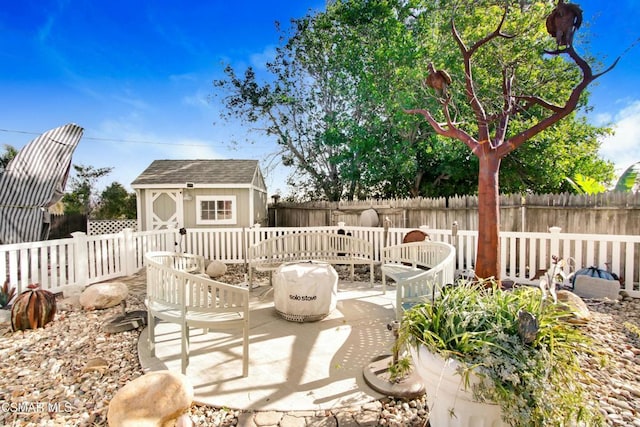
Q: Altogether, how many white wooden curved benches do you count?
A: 3